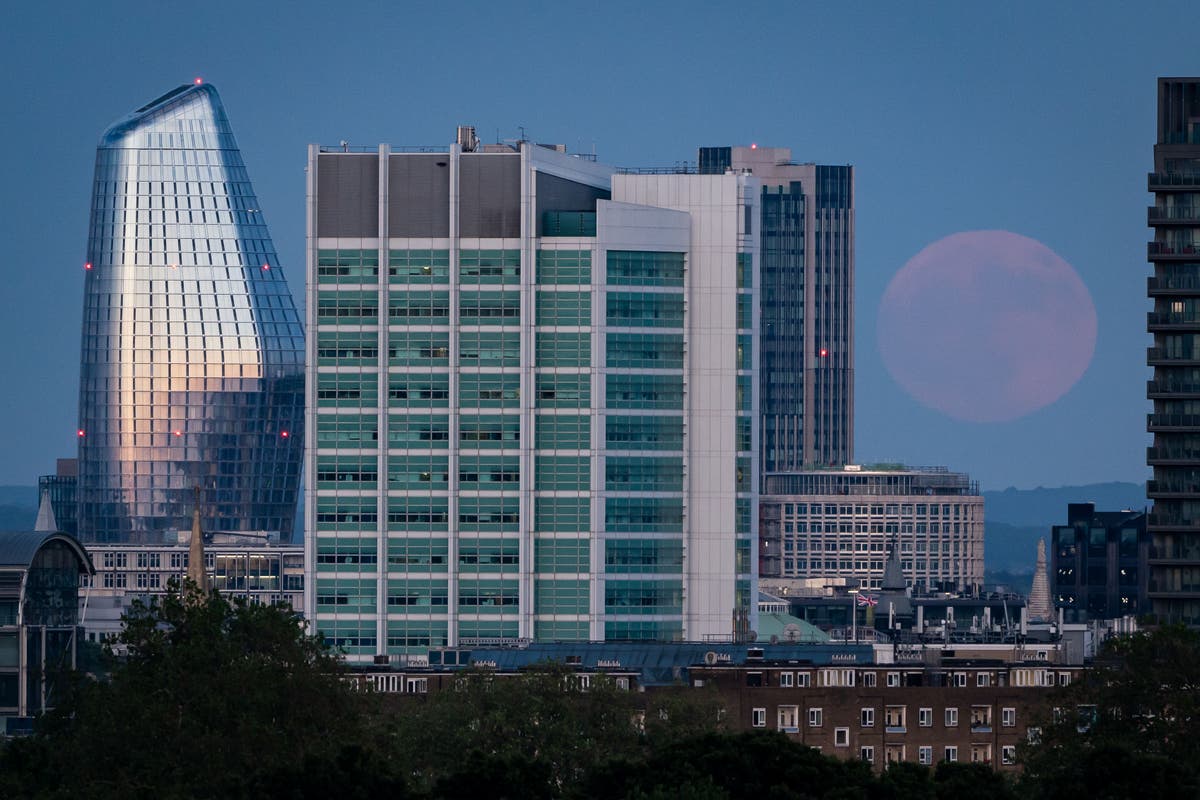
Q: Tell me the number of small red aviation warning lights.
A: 9